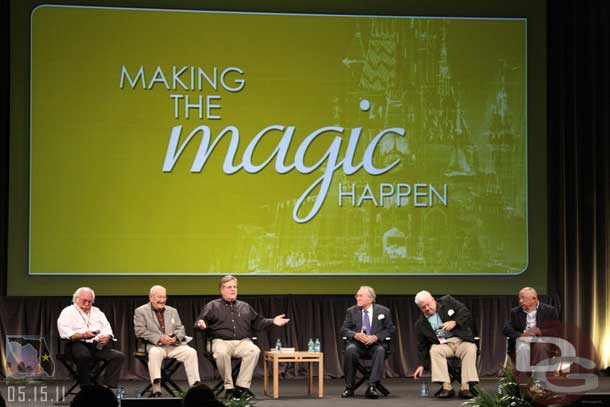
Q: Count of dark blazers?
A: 3